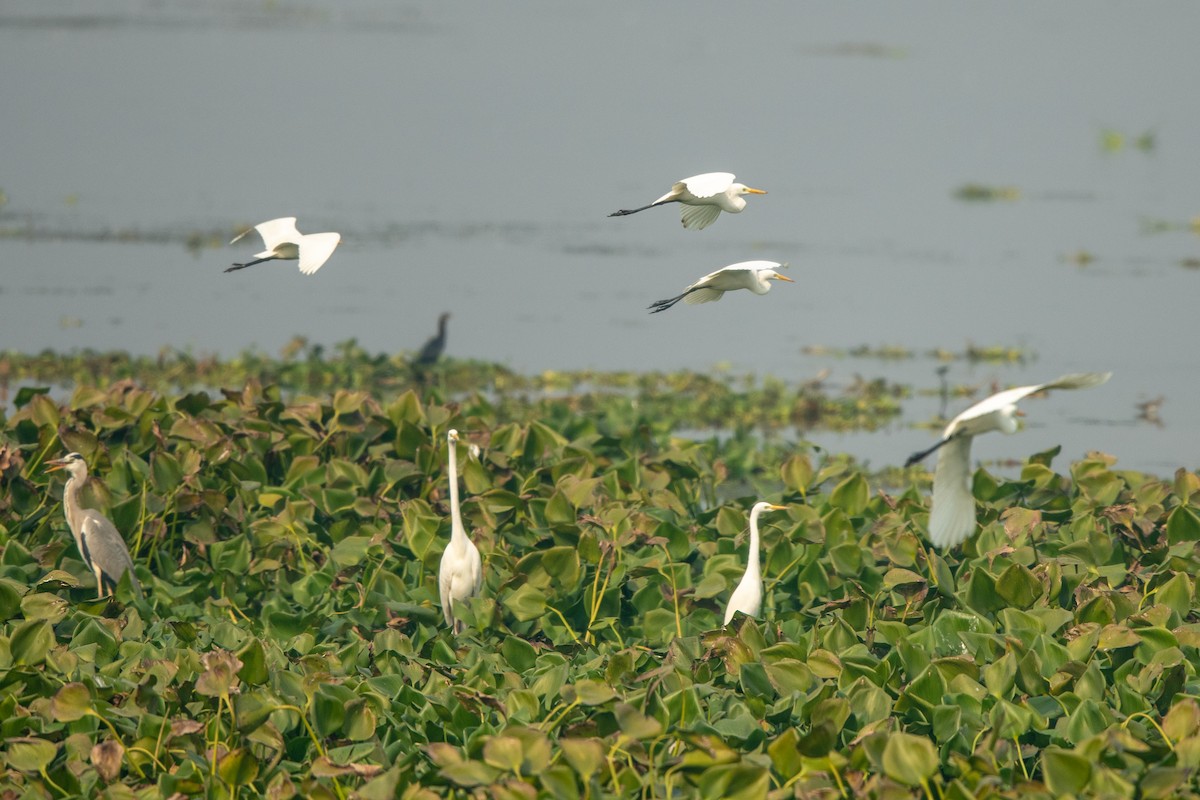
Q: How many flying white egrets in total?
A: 4